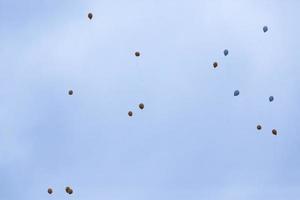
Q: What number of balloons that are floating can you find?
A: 15